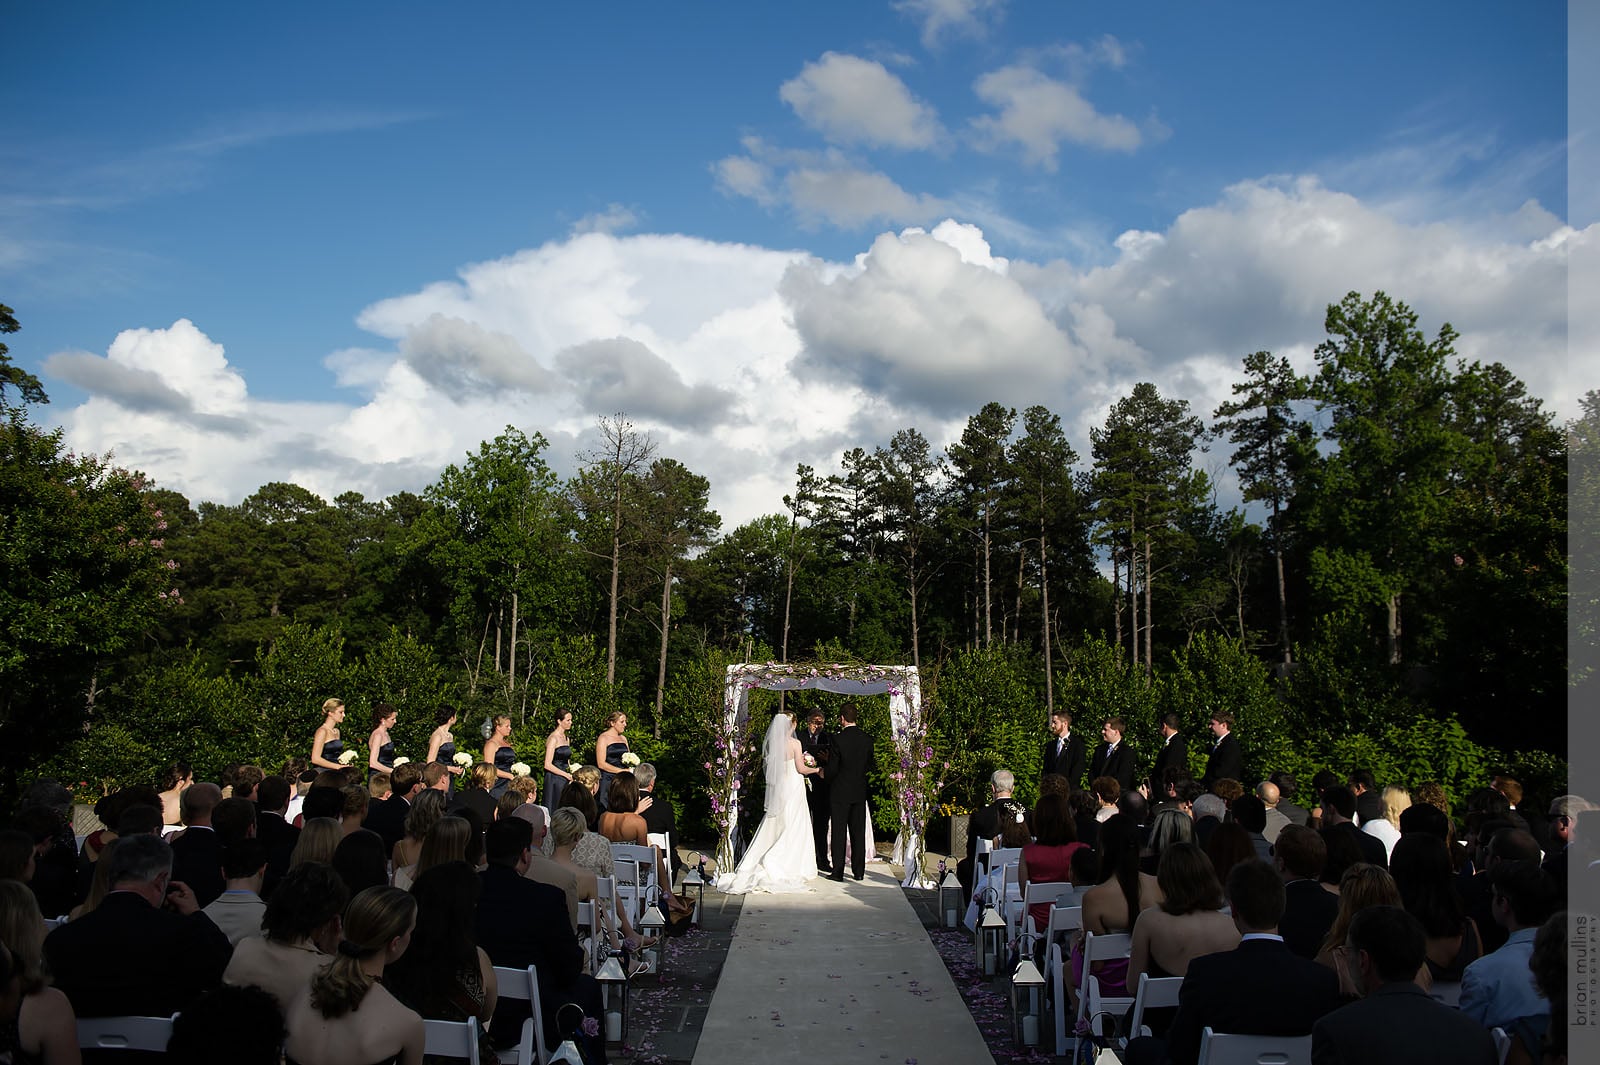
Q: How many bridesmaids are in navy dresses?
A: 6